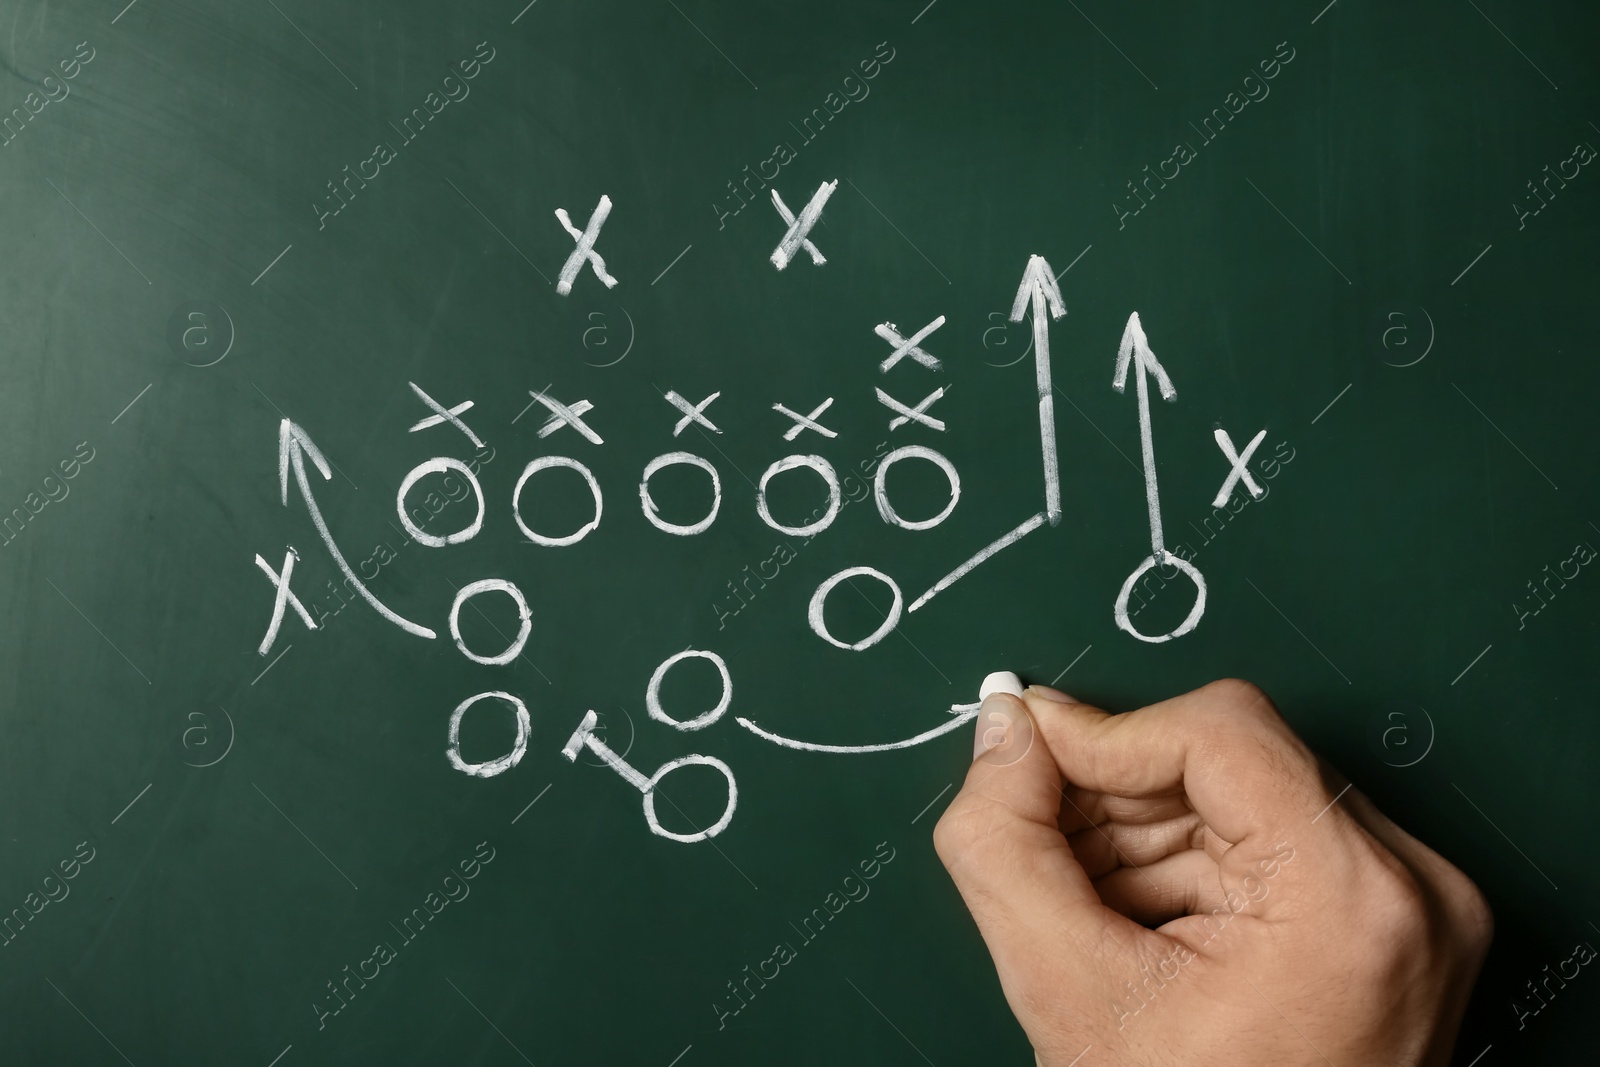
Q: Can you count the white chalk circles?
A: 11